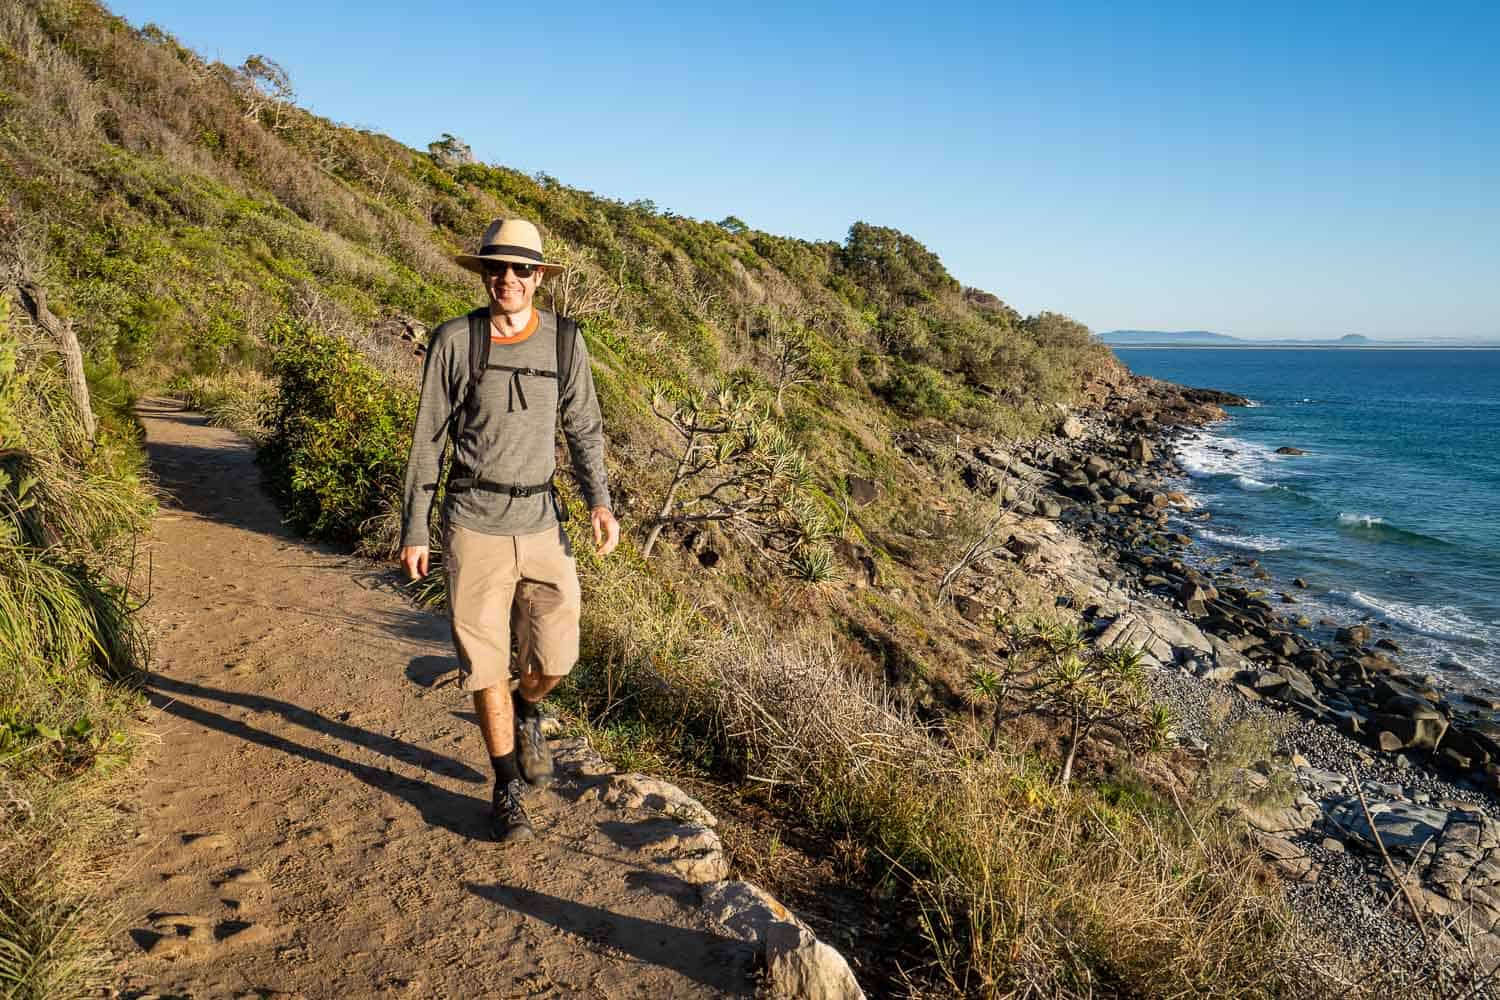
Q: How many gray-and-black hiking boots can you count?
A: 2